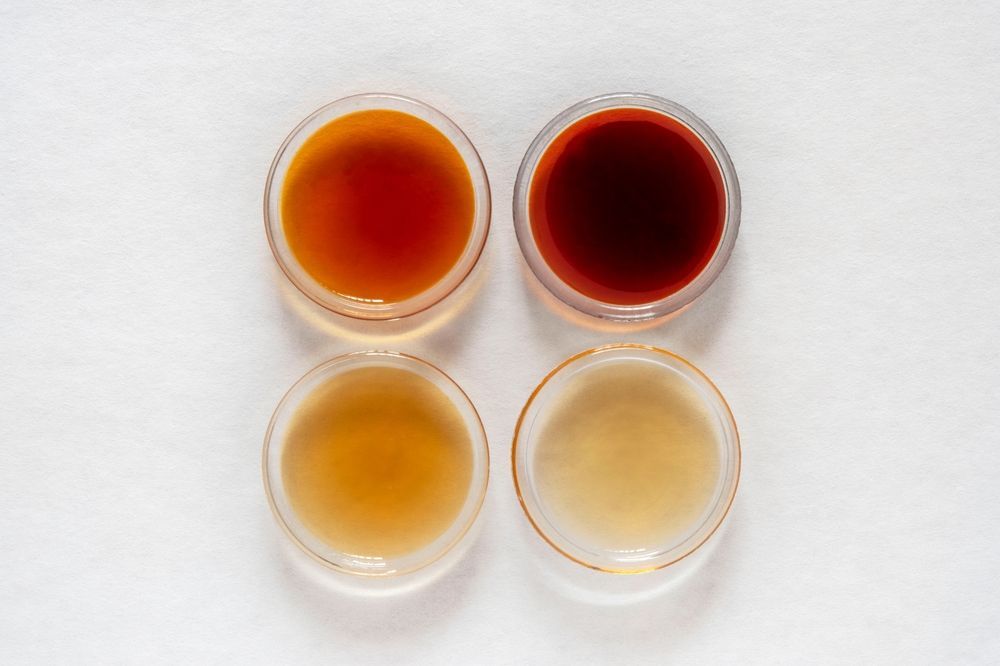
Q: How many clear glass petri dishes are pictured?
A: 4